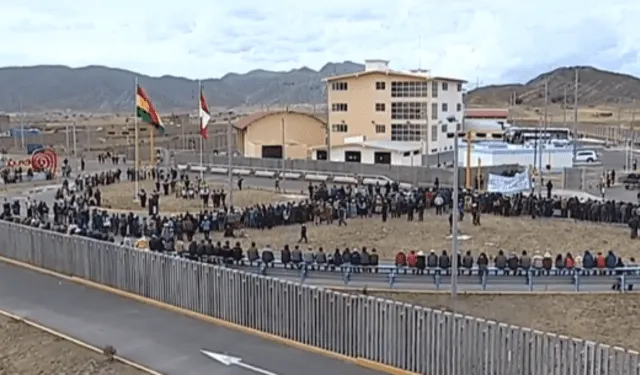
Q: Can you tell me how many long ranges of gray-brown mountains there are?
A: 2